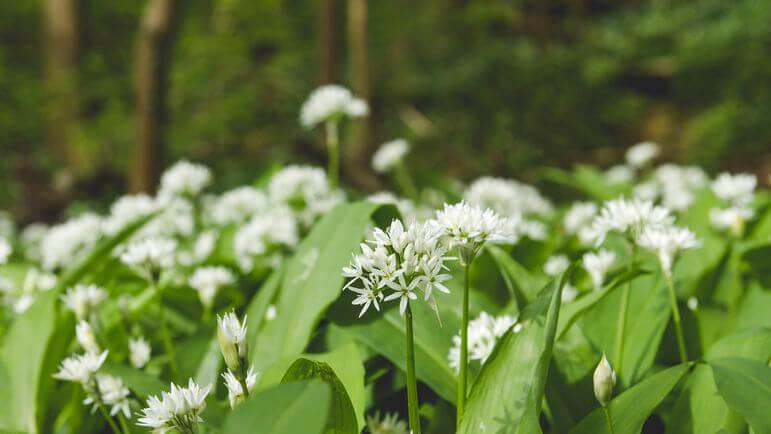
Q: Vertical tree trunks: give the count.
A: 4